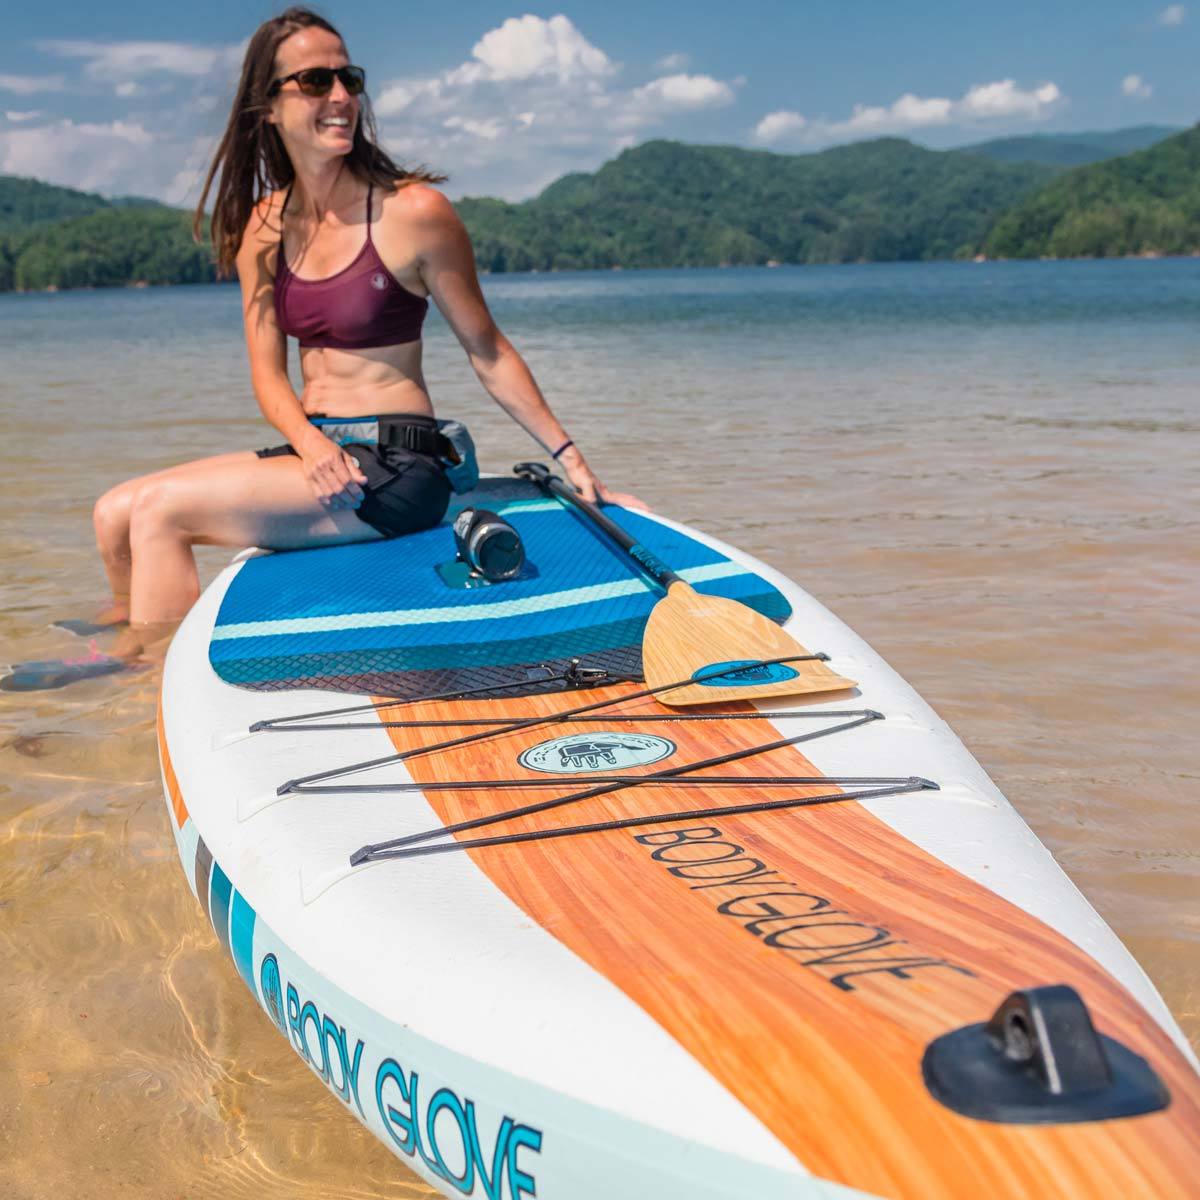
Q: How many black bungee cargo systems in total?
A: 1